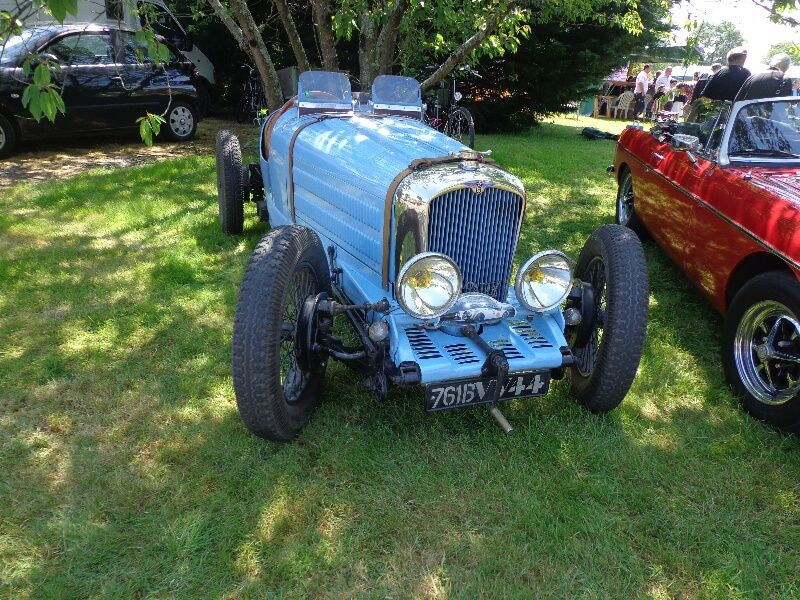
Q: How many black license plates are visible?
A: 1